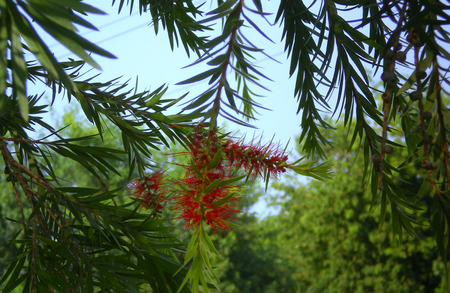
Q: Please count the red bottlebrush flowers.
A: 3